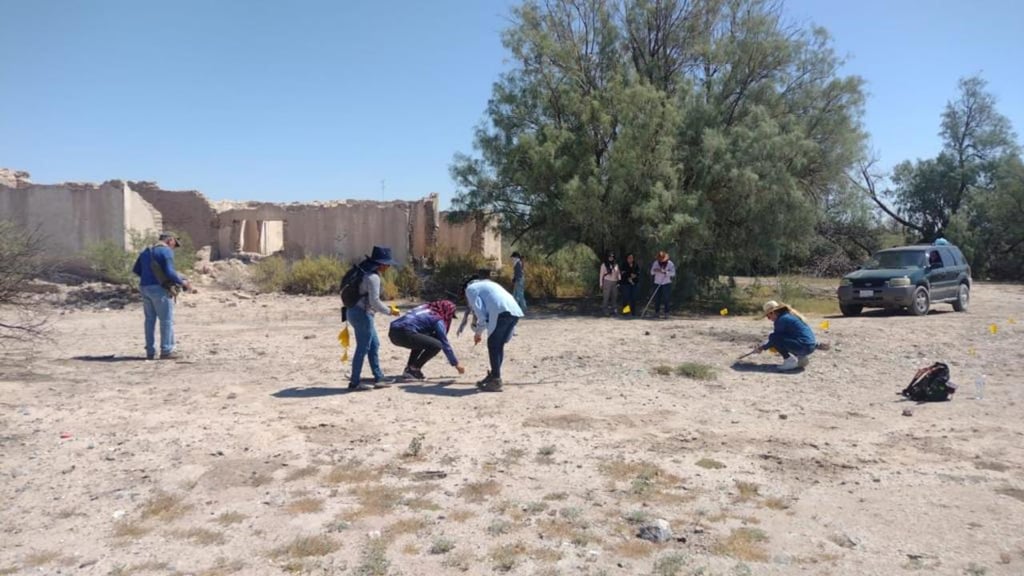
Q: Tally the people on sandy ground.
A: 9